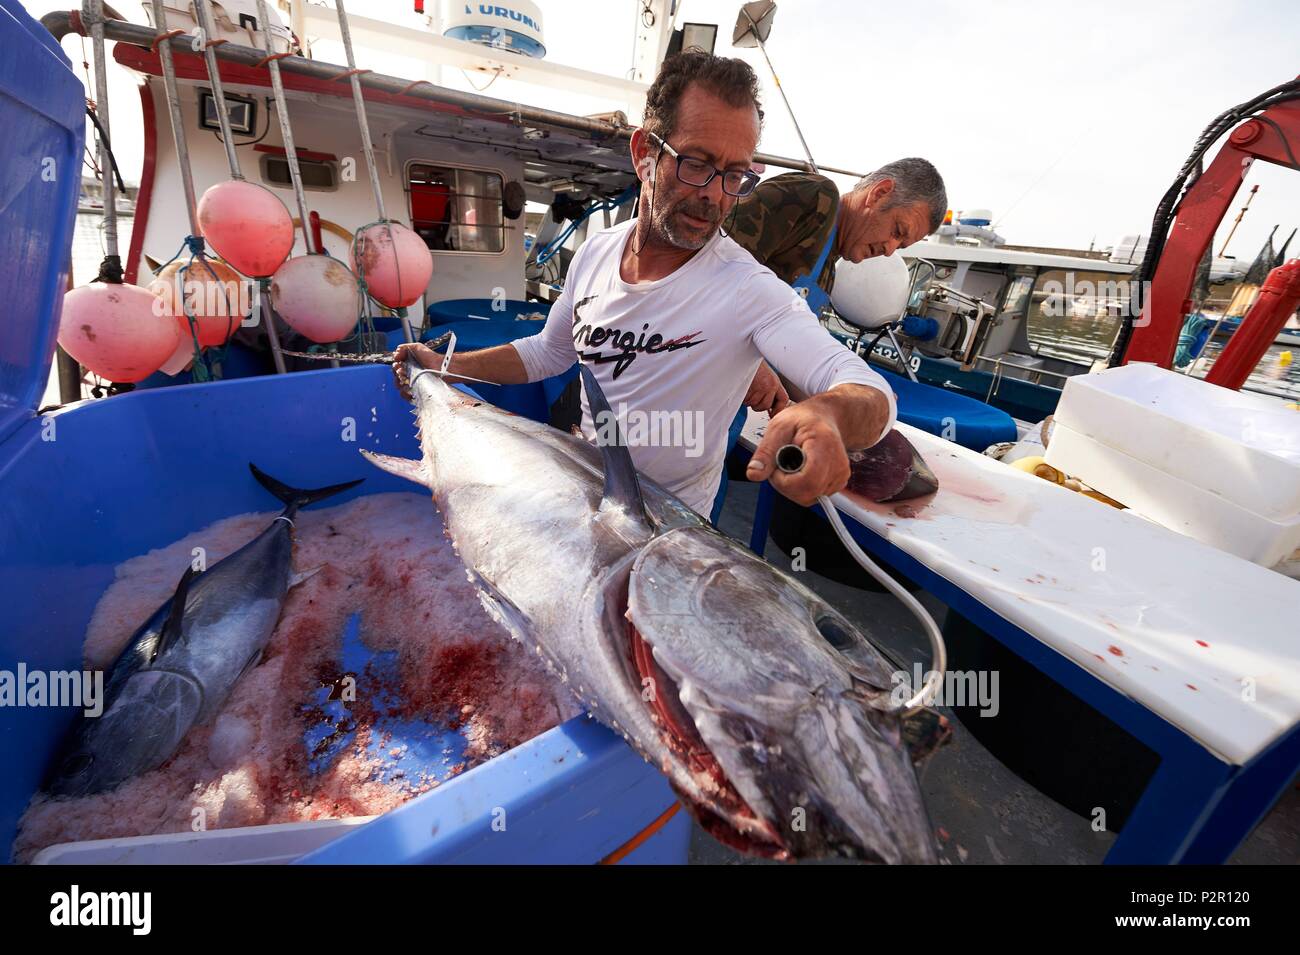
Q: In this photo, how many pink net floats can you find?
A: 5